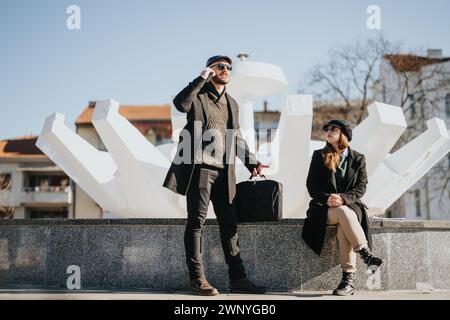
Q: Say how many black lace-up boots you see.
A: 2